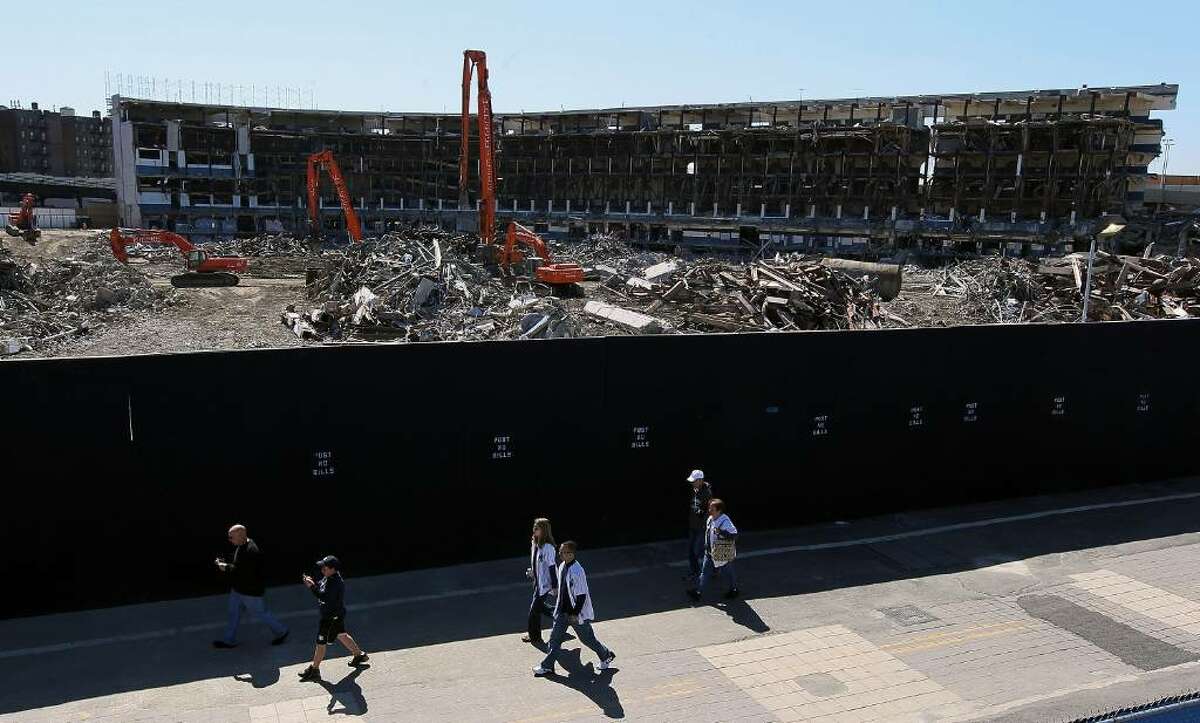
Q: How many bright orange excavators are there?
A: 5